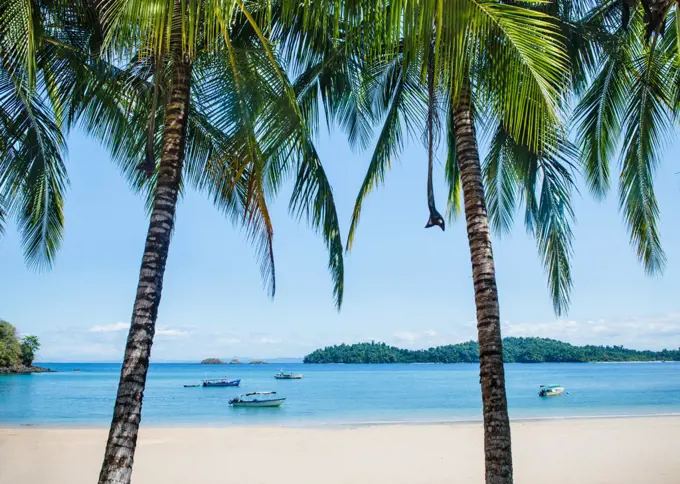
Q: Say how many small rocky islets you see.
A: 3